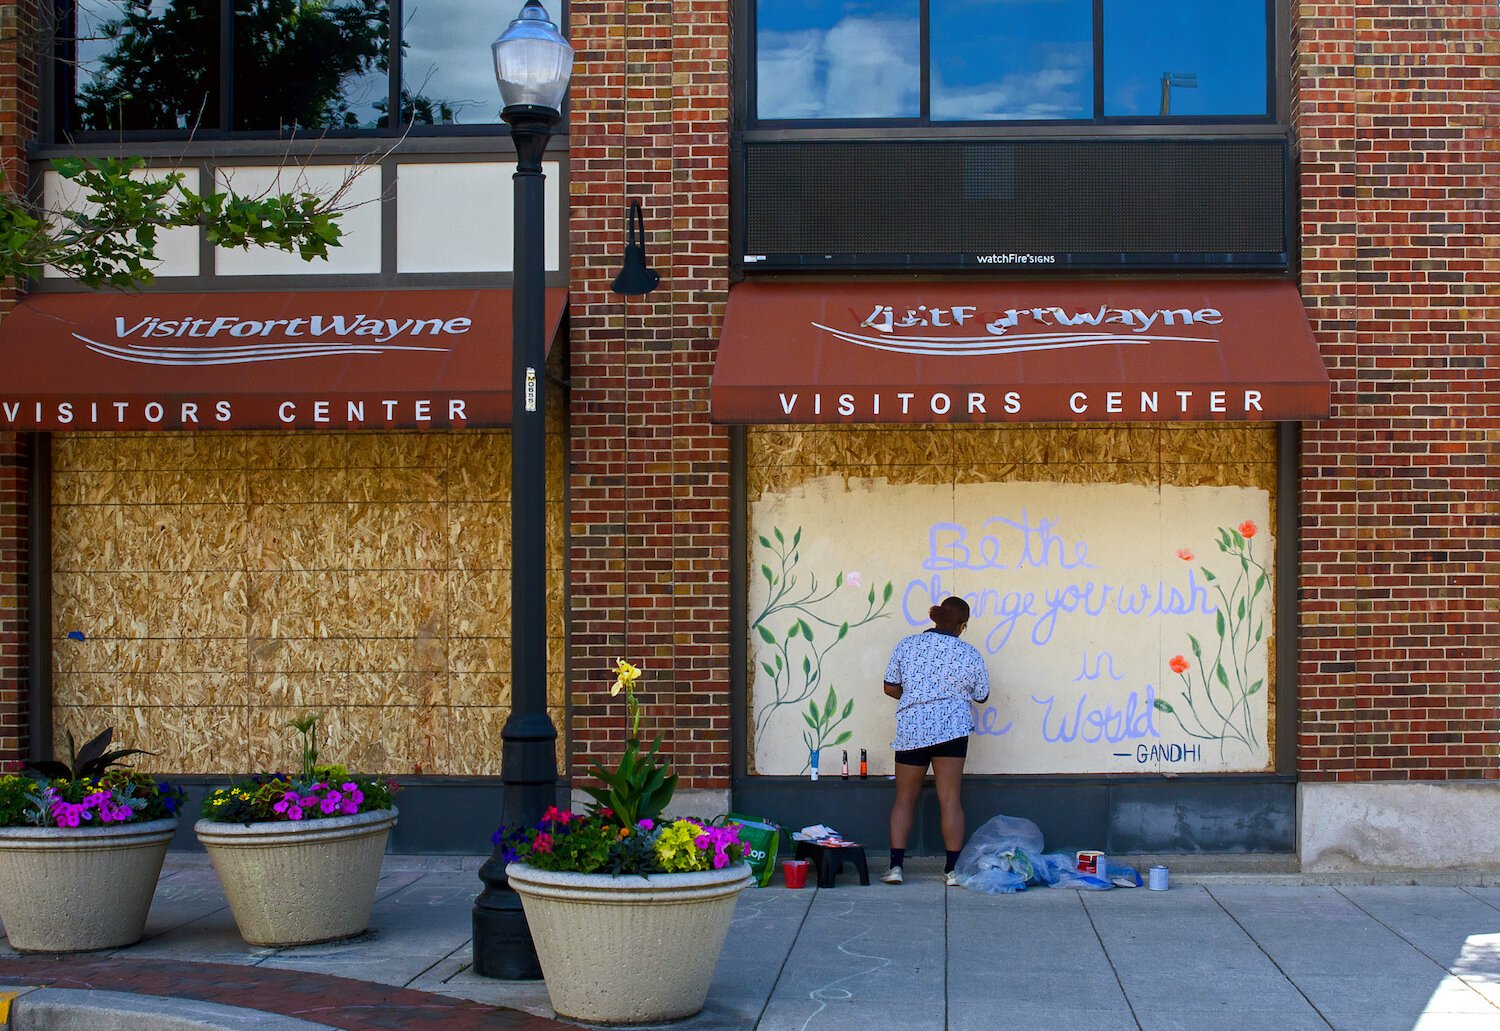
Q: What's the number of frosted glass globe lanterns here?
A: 1